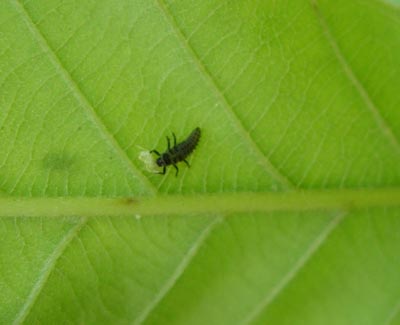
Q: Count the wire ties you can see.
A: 0